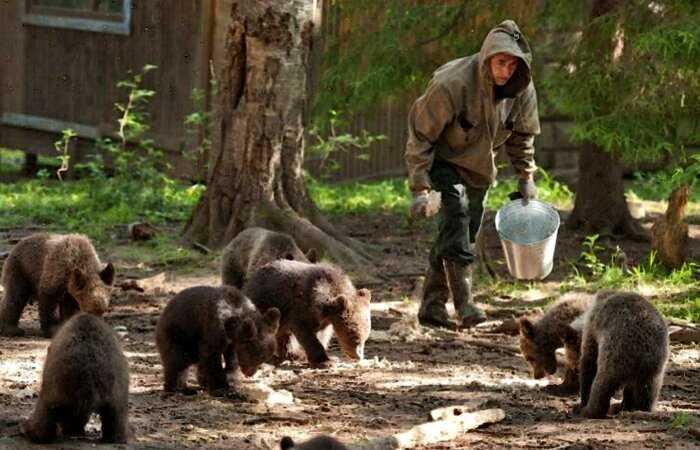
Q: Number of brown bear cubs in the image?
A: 8